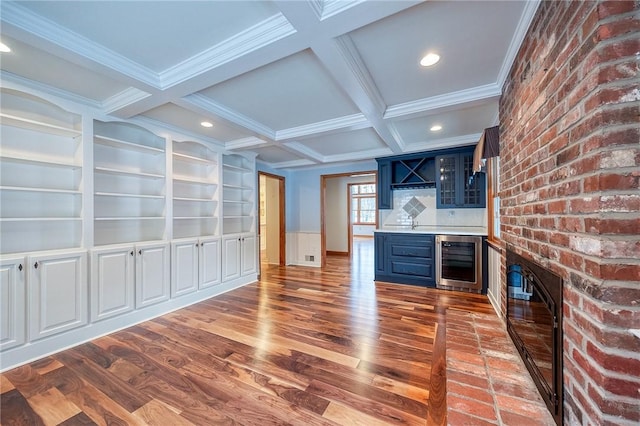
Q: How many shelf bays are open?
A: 4